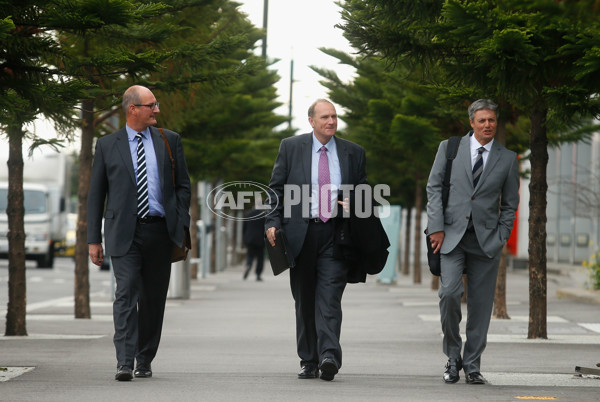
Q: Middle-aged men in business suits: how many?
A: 3